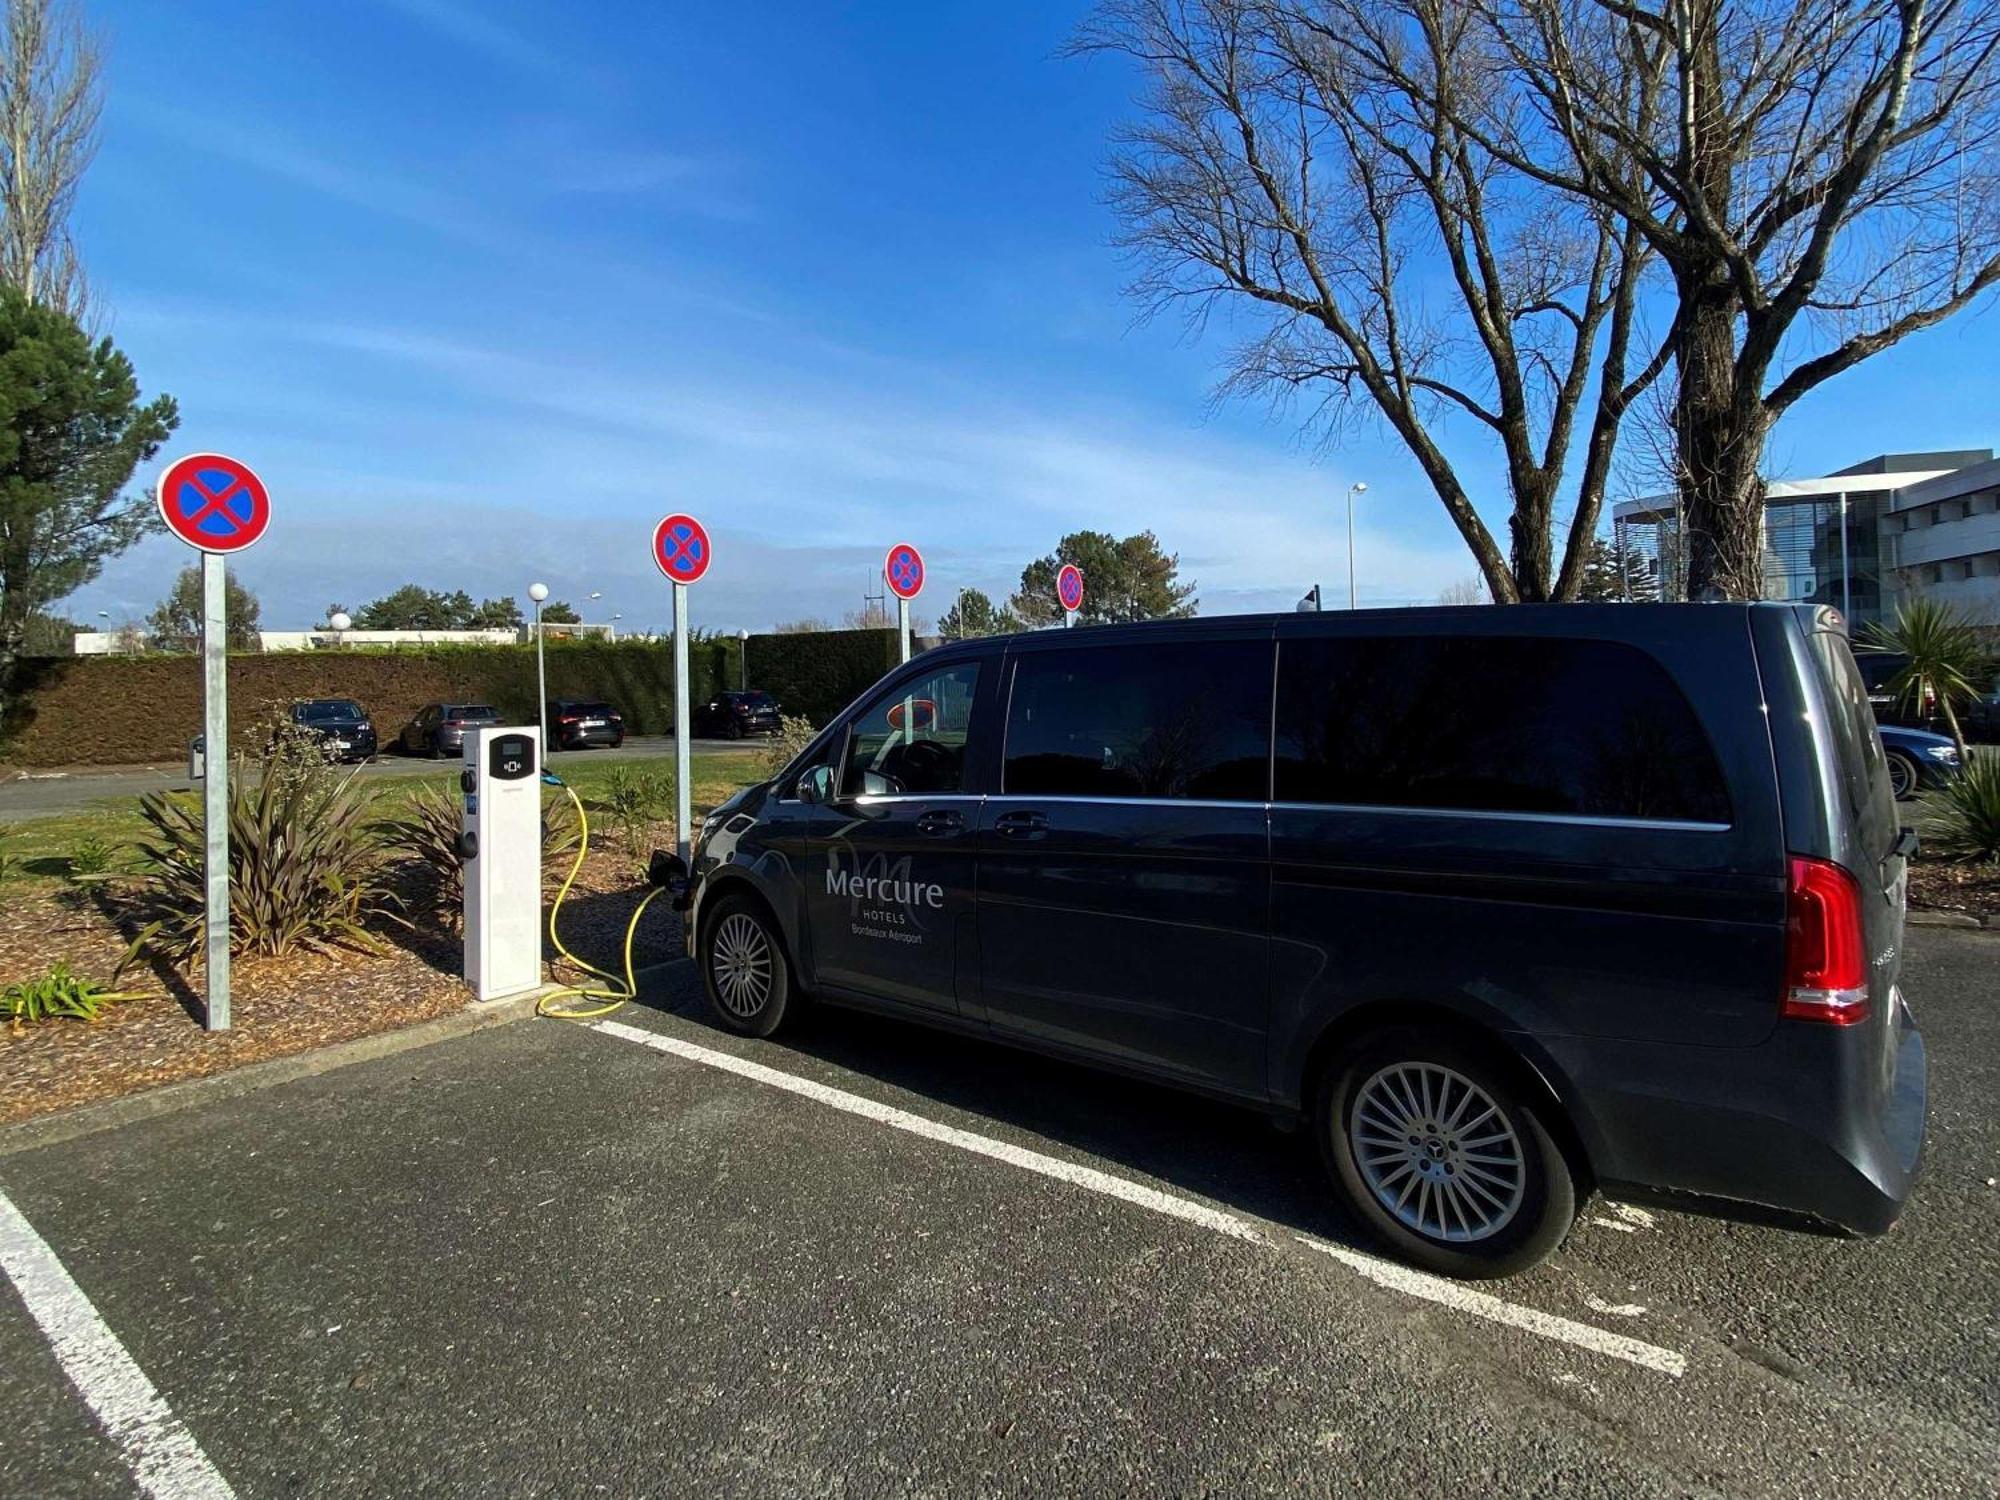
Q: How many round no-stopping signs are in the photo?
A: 4